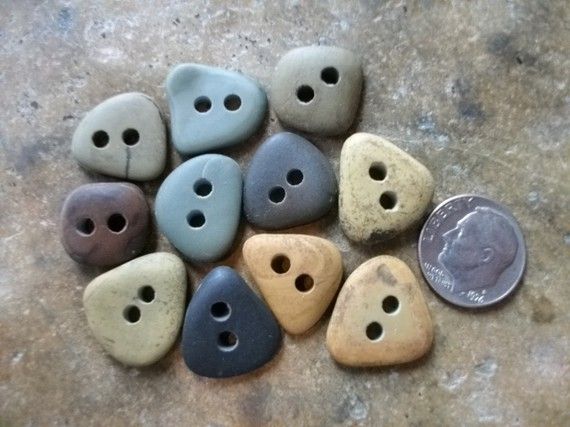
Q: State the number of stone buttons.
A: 11